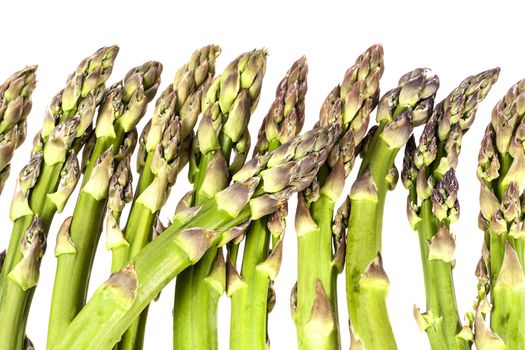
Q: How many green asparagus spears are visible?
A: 11